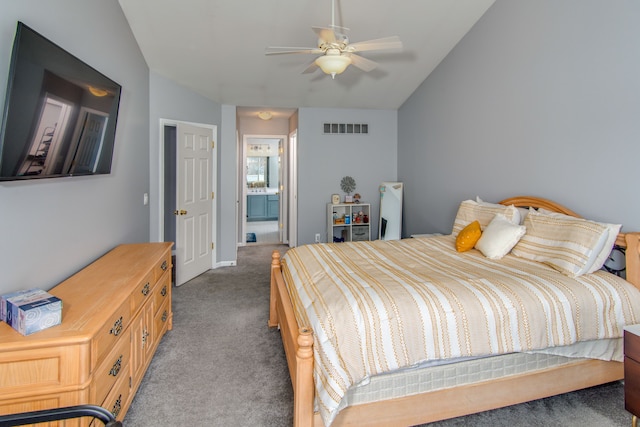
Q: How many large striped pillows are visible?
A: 2